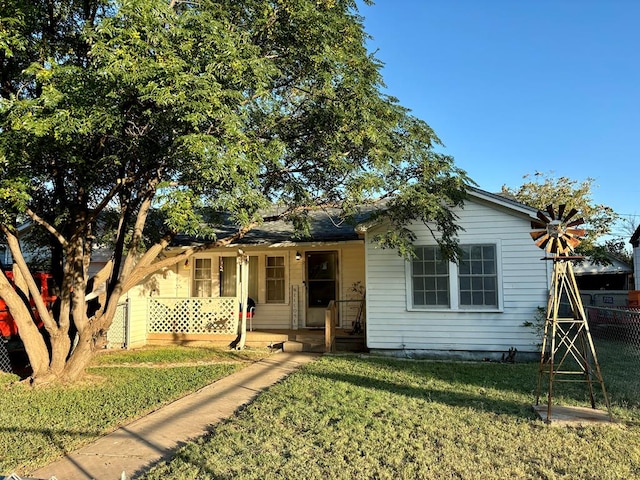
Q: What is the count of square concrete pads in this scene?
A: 1